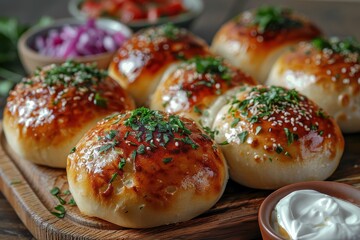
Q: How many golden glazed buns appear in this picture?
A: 7